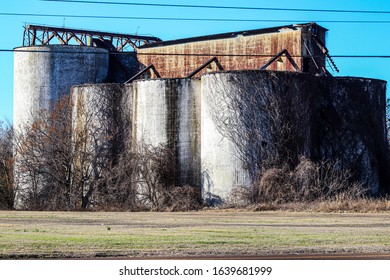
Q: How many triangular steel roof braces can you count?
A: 3